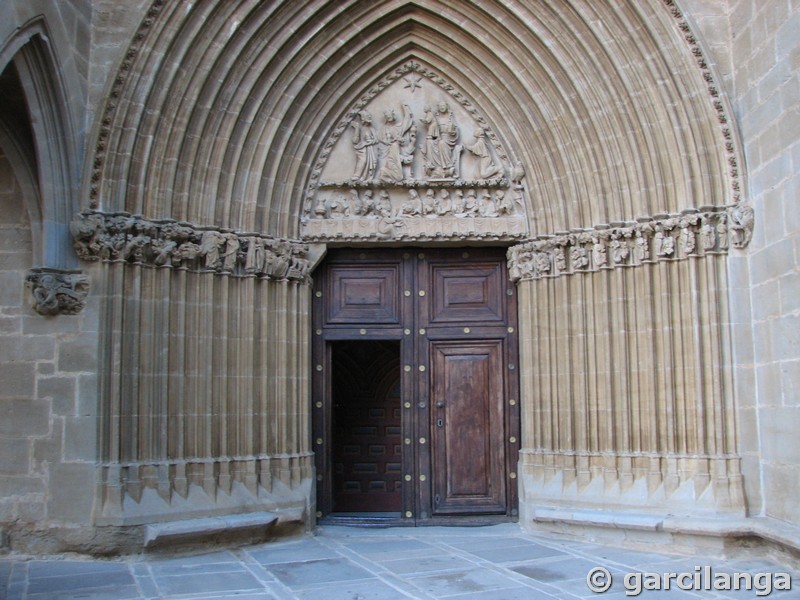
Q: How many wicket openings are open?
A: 1